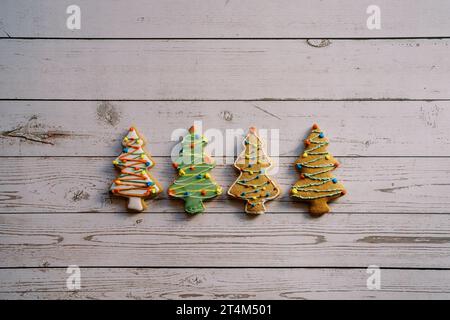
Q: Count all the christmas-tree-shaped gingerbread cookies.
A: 4